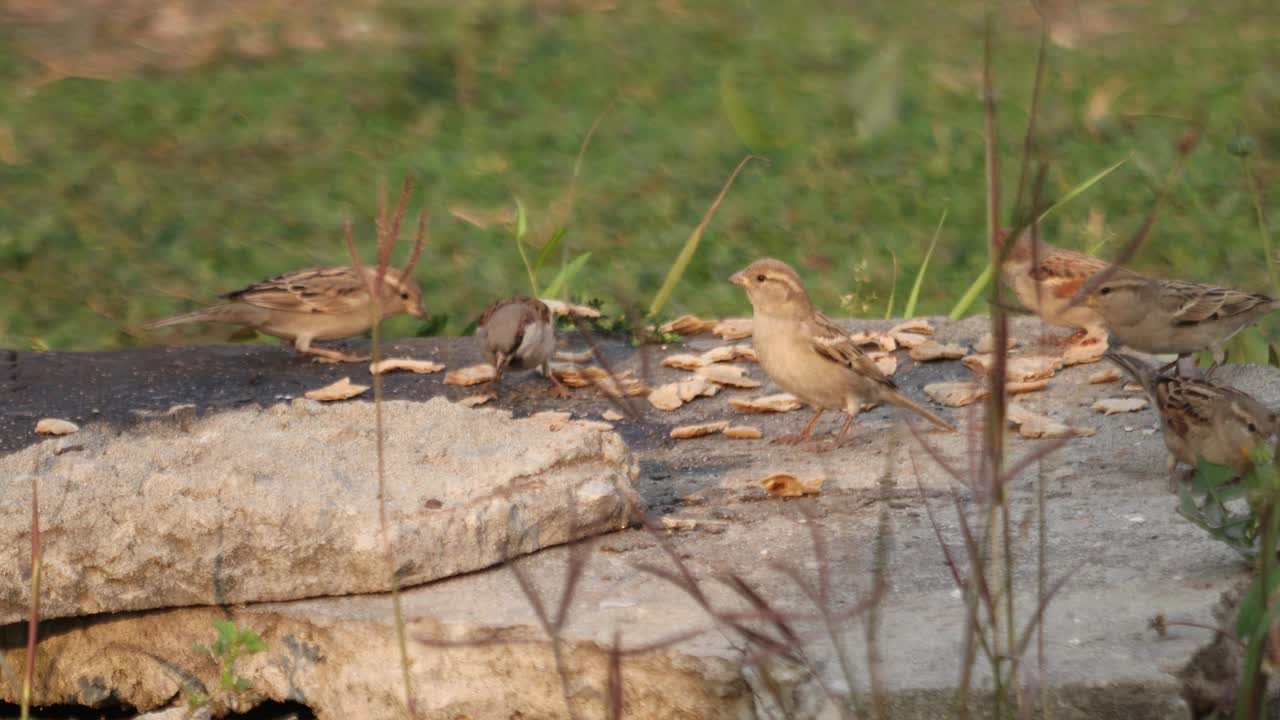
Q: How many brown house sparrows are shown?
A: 6